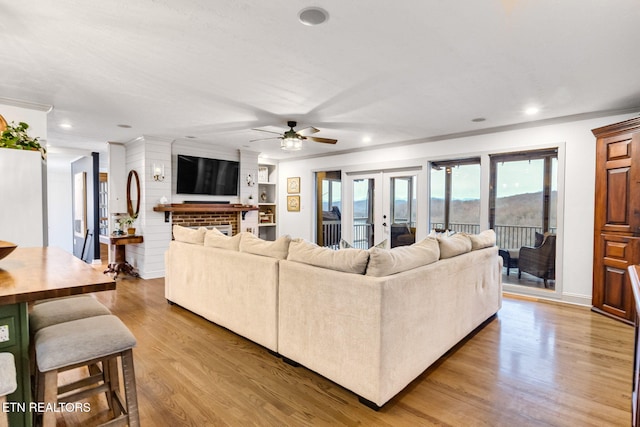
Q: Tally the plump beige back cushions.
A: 7